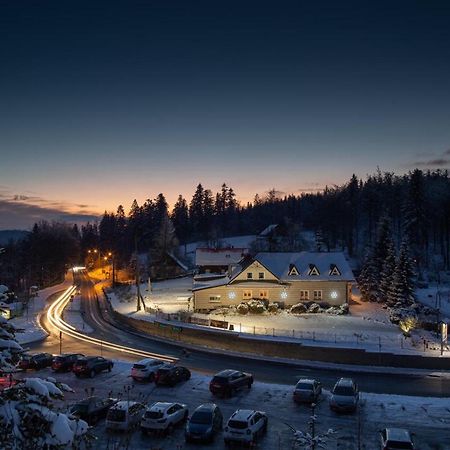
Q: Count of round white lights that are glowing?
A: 3